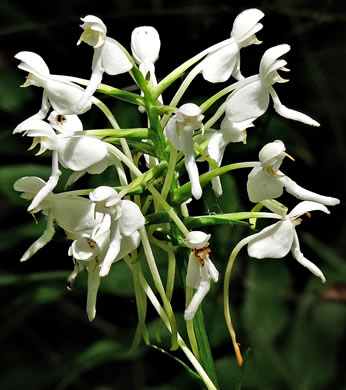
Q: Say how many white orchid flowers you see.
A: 15